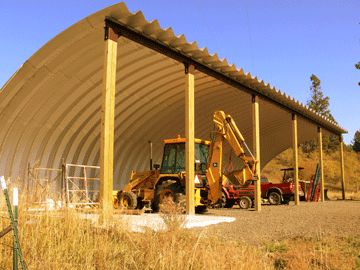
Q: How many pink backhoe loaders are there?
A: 0